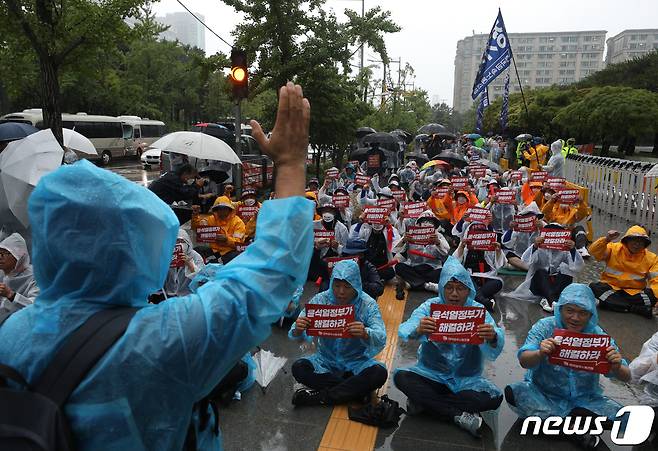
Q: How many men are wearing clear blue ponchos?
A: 4